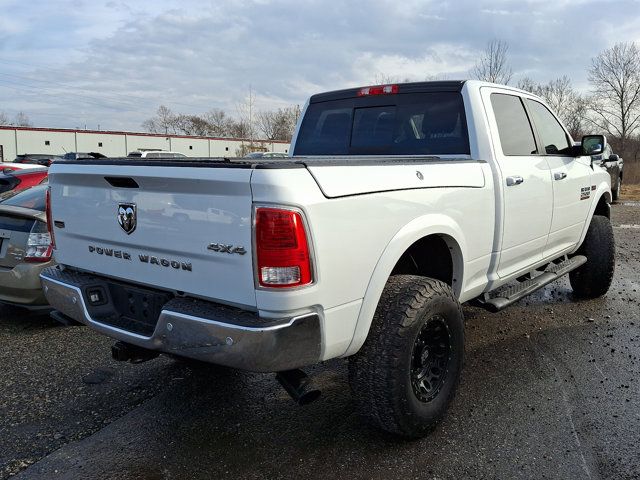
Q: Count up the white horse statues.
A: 0